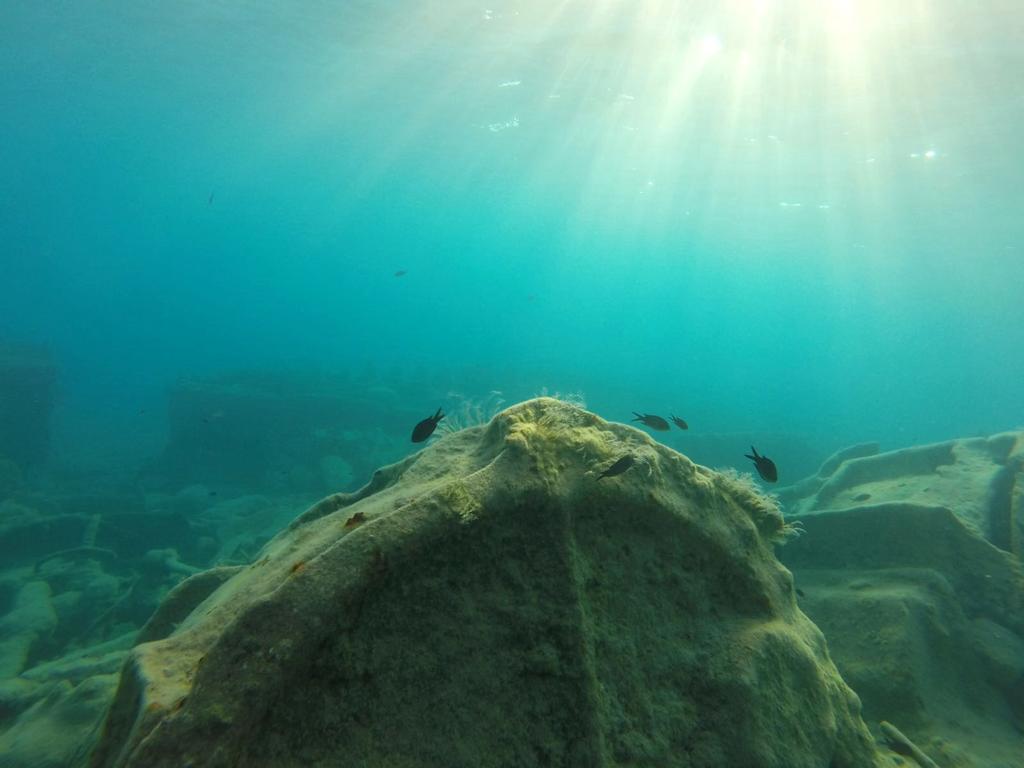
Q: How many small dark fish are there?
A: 5